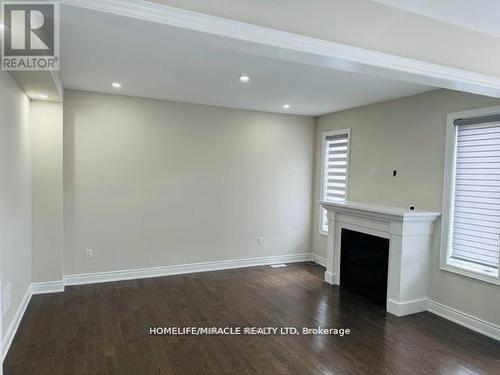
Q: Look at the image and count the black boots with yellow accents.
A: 0